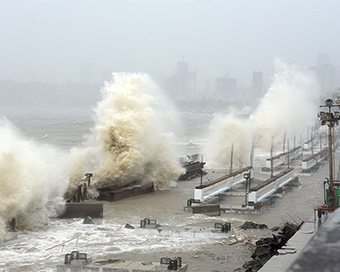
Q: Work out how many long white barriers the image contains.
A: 5